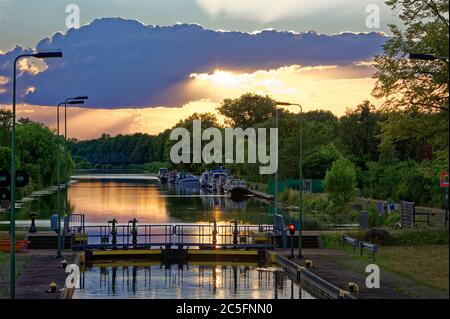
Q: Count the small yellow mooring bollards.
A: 4